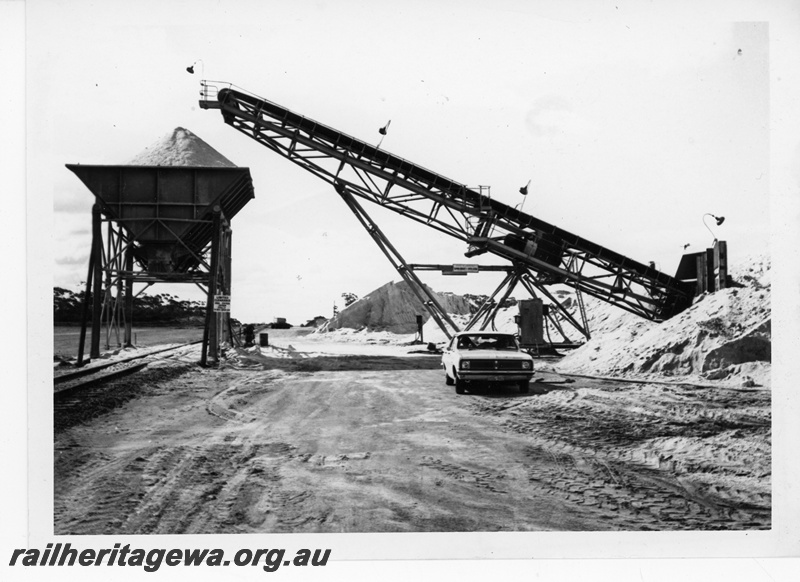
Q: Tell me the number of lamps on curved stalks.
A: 4